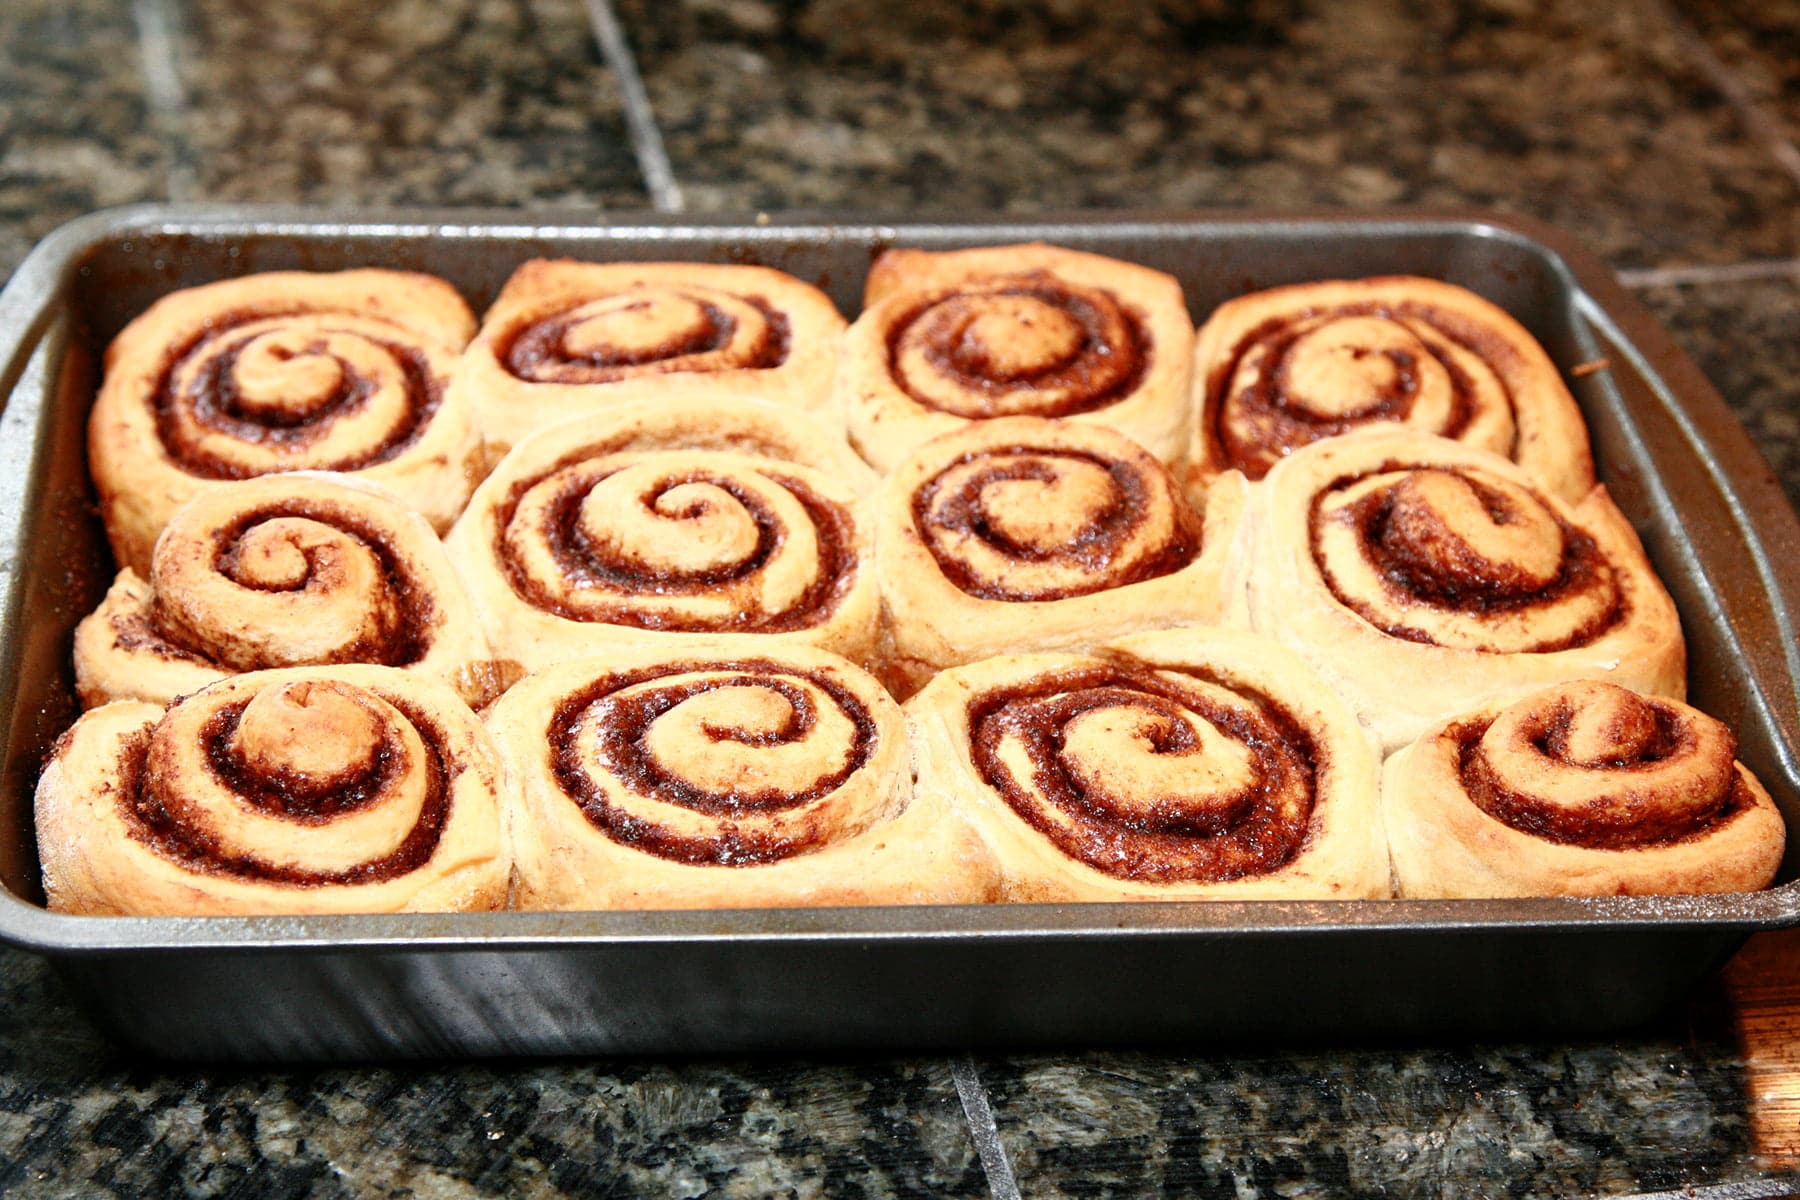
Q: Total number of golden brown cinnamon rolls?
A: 12